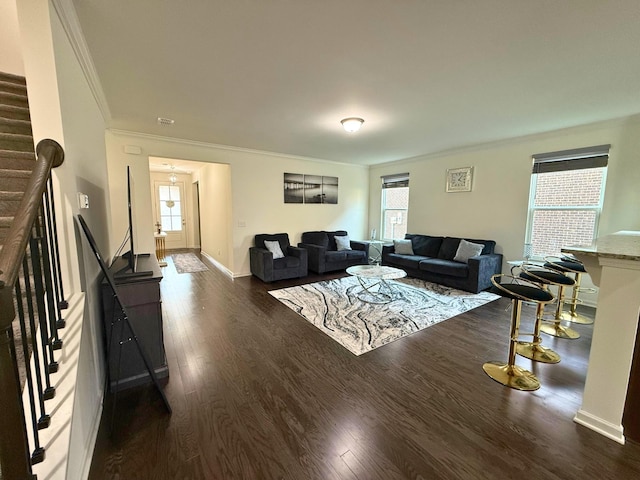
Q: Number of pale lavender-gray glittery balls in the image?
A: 0